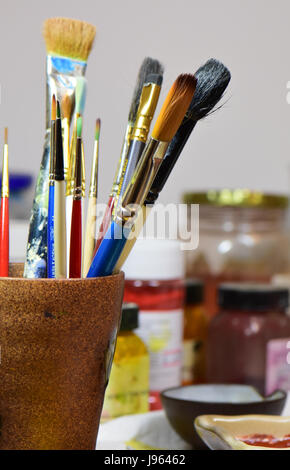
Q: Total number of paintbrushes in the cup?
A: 12